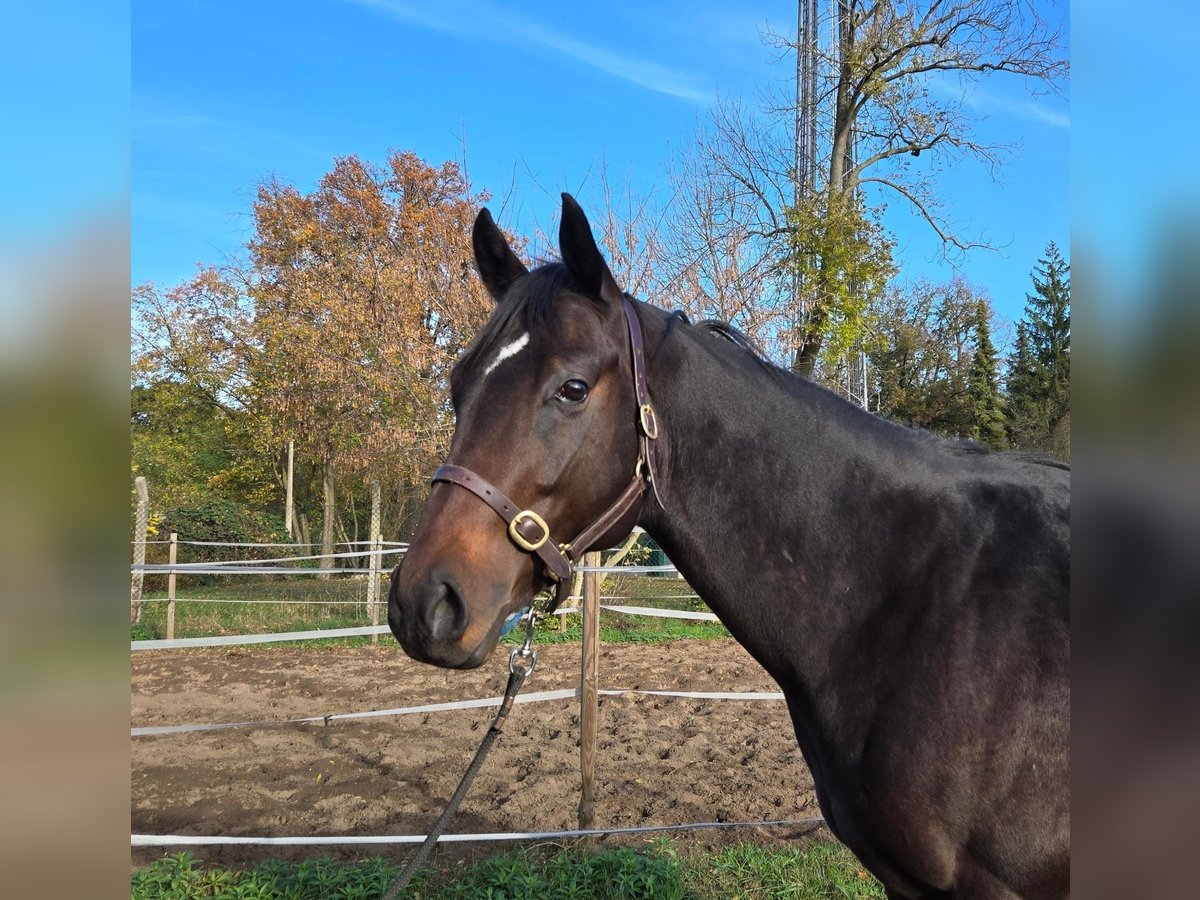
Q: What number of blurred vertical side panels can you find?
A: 2